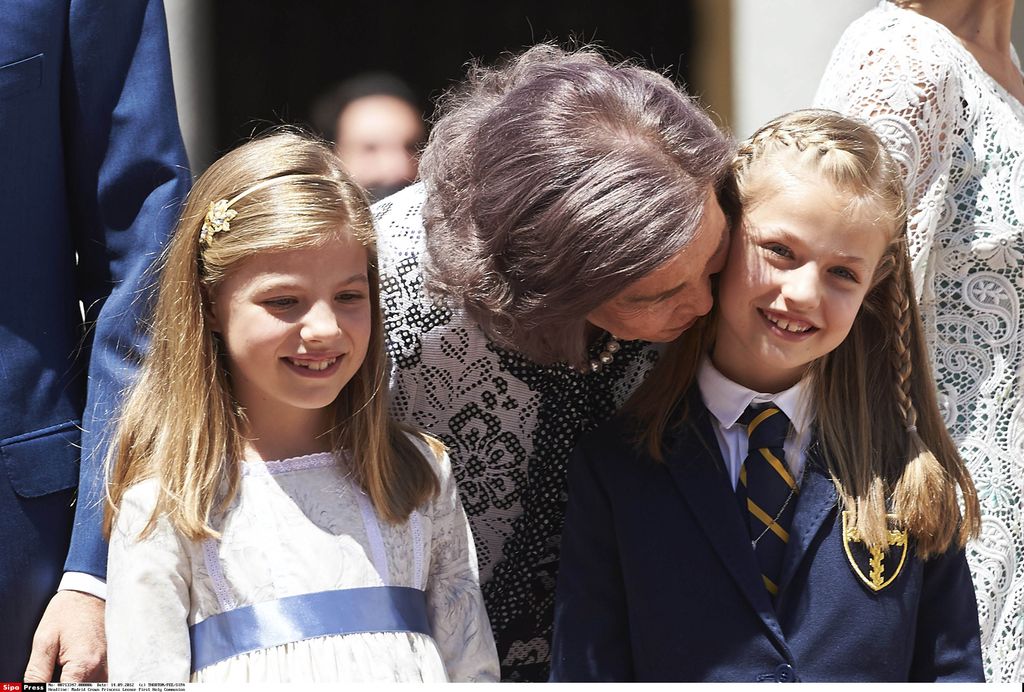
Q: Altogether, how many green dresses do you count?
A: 0